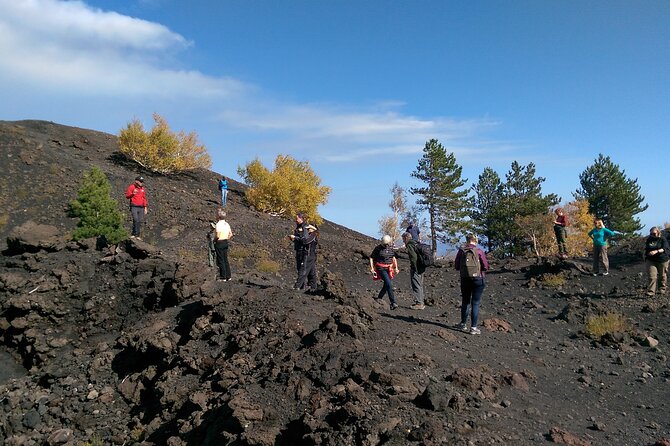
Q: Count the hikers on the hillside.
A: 13